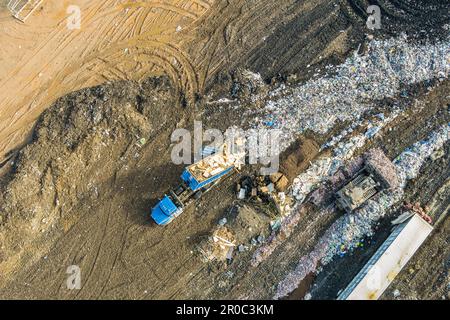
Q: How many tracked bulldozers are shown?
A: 1